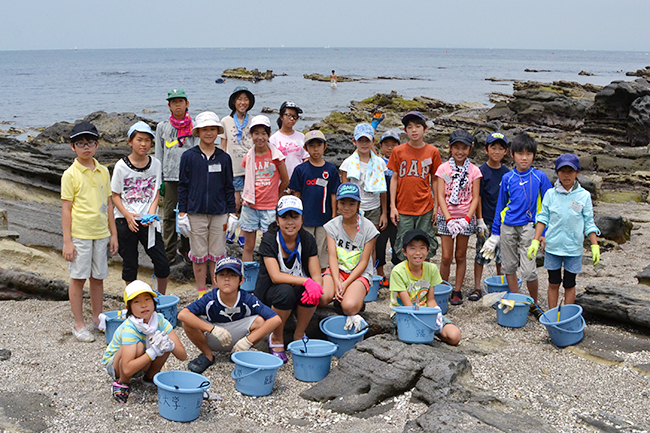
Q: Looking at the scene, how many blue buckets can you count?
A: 13